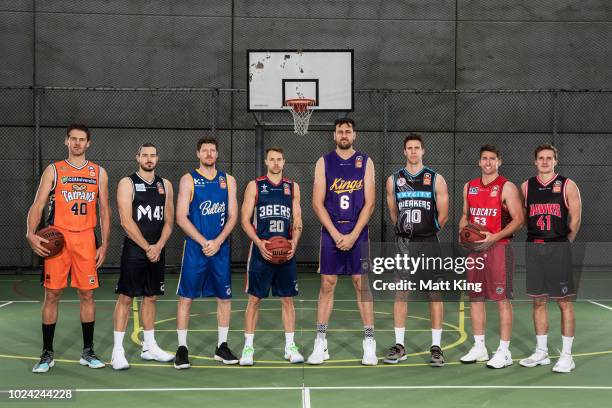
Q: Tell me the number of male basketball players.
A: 8